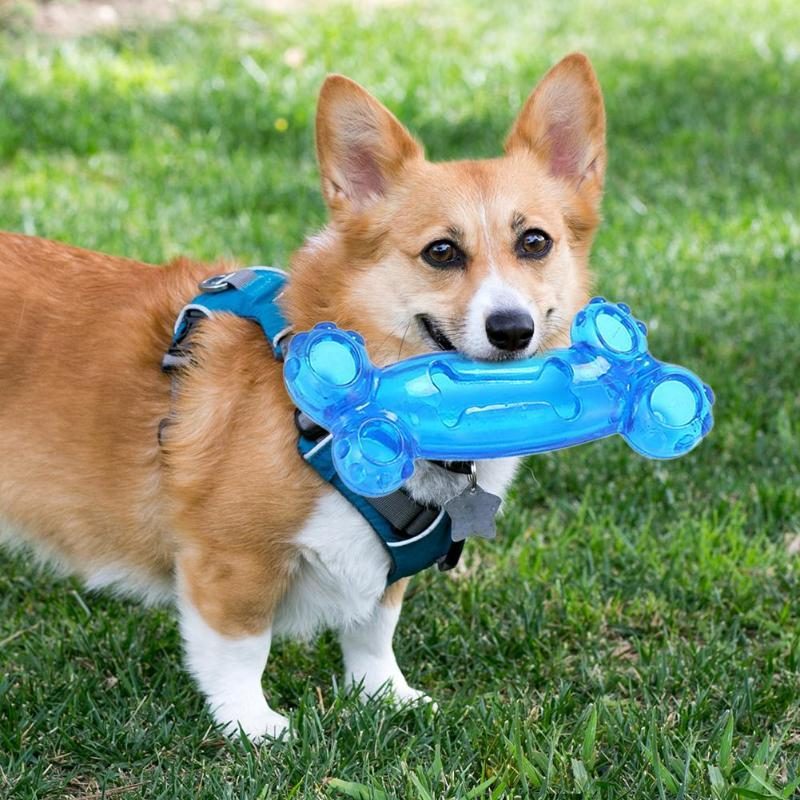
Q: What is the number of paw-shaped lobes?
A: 4